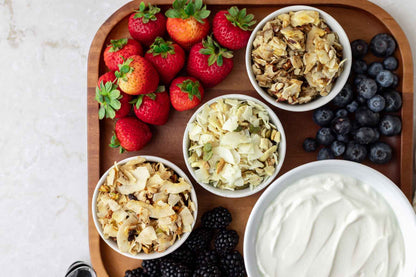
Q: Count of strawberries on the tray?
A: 11